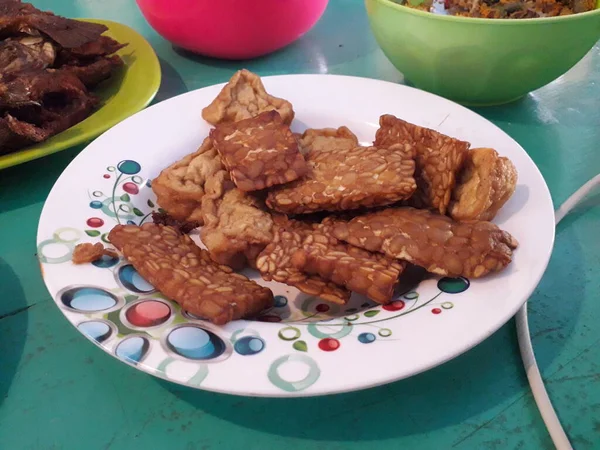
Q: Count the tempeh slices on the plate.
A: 7